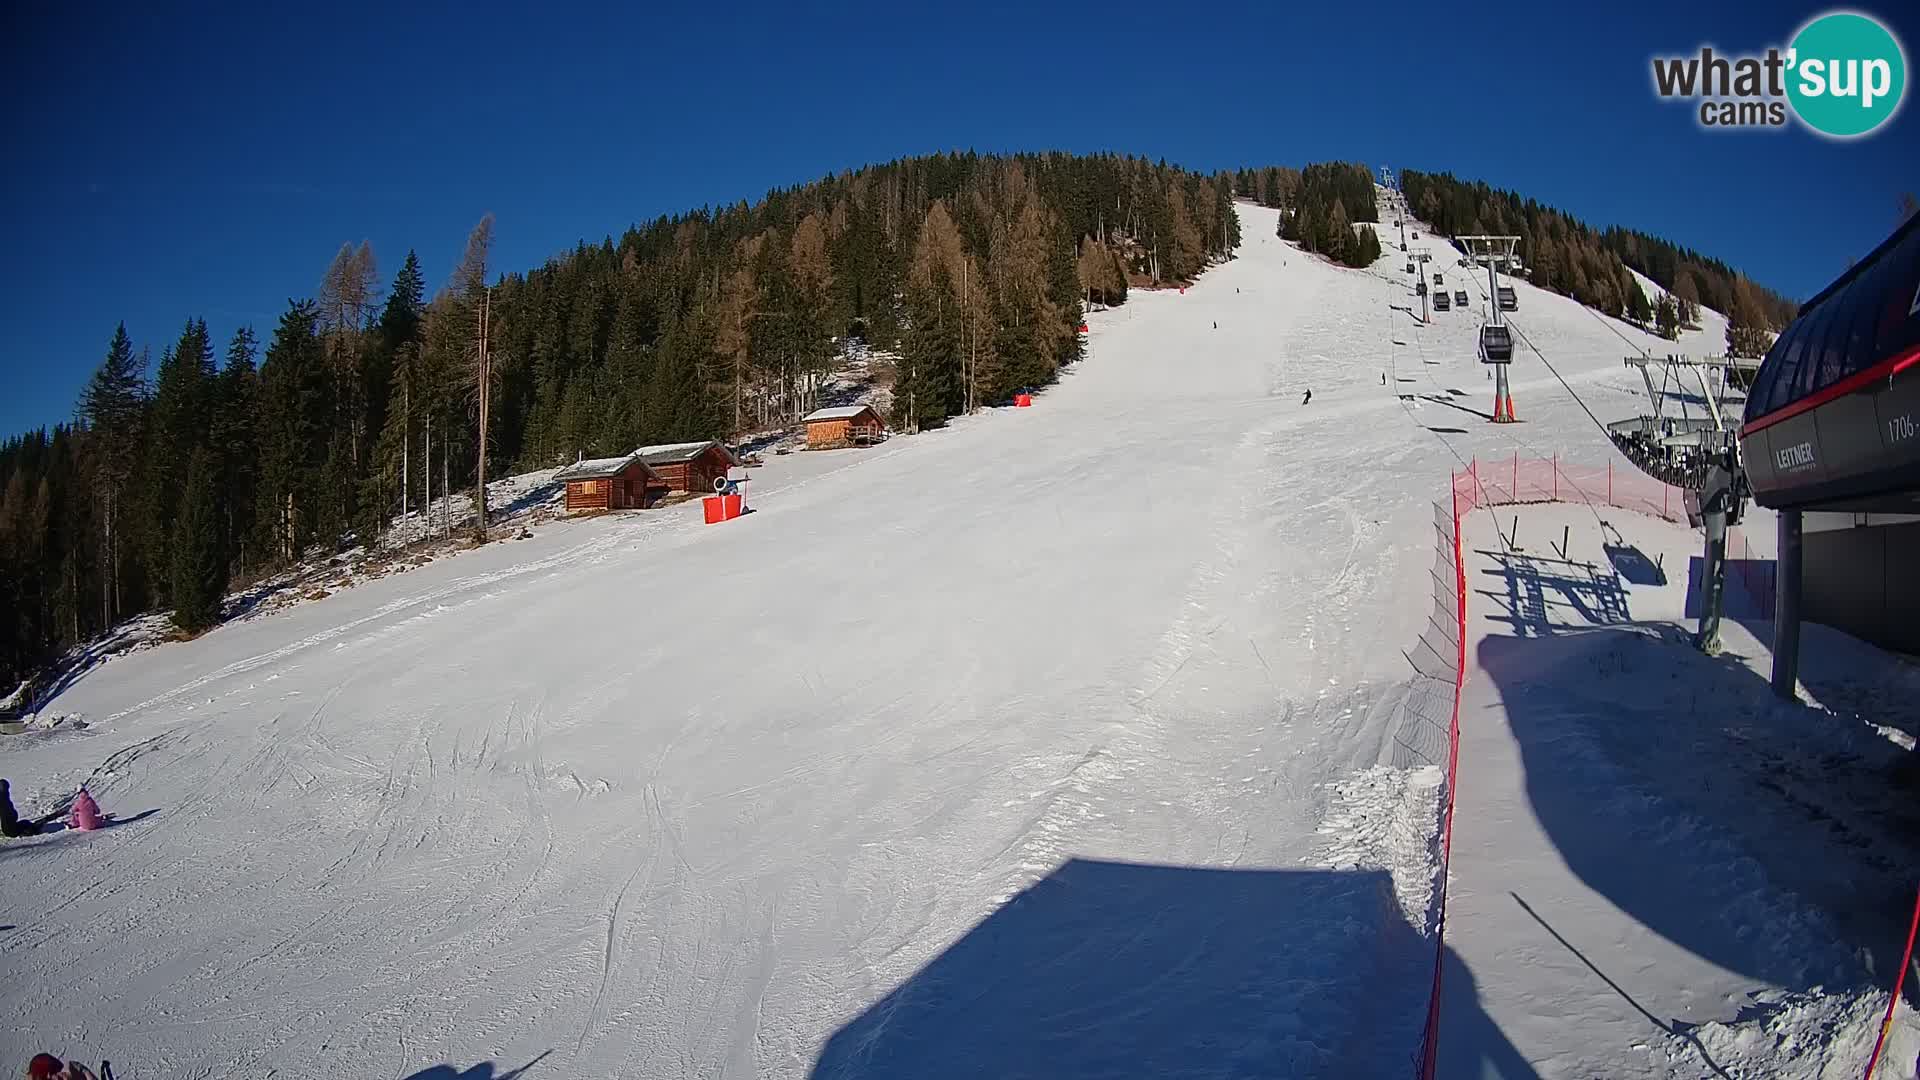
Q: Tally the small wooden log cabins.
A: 3